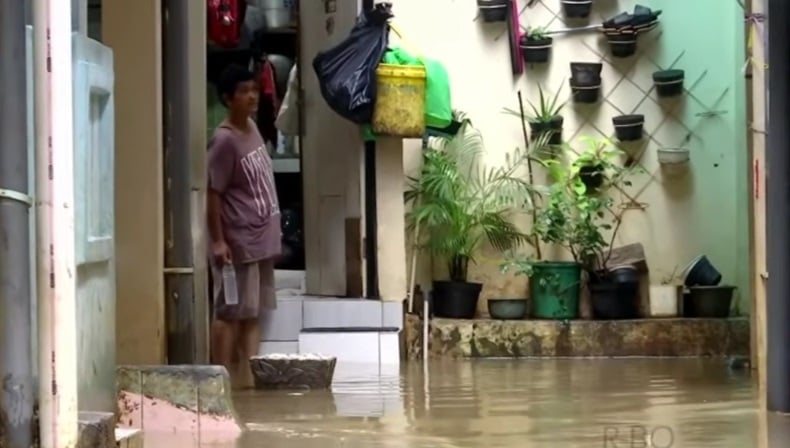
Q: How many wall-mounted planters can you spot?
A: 10